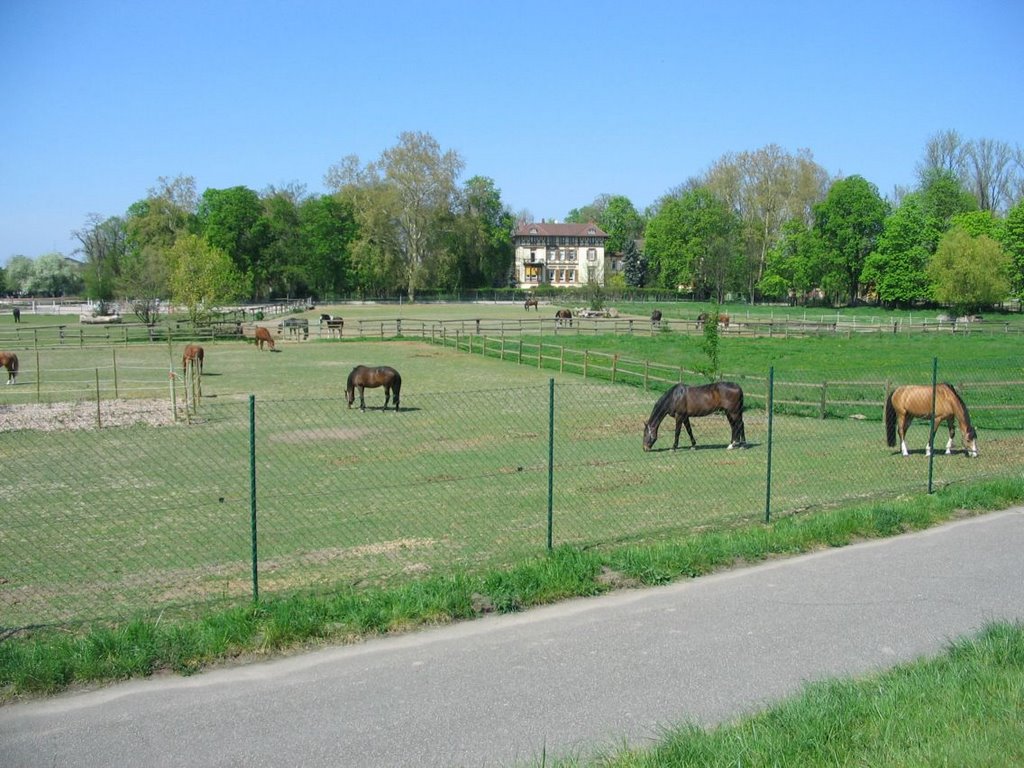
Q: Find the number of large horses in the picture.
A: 3